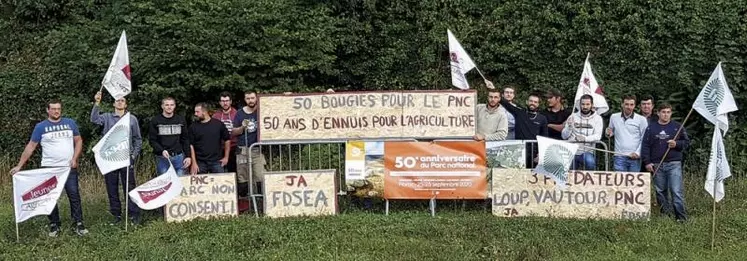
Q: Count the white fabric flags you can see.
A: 9